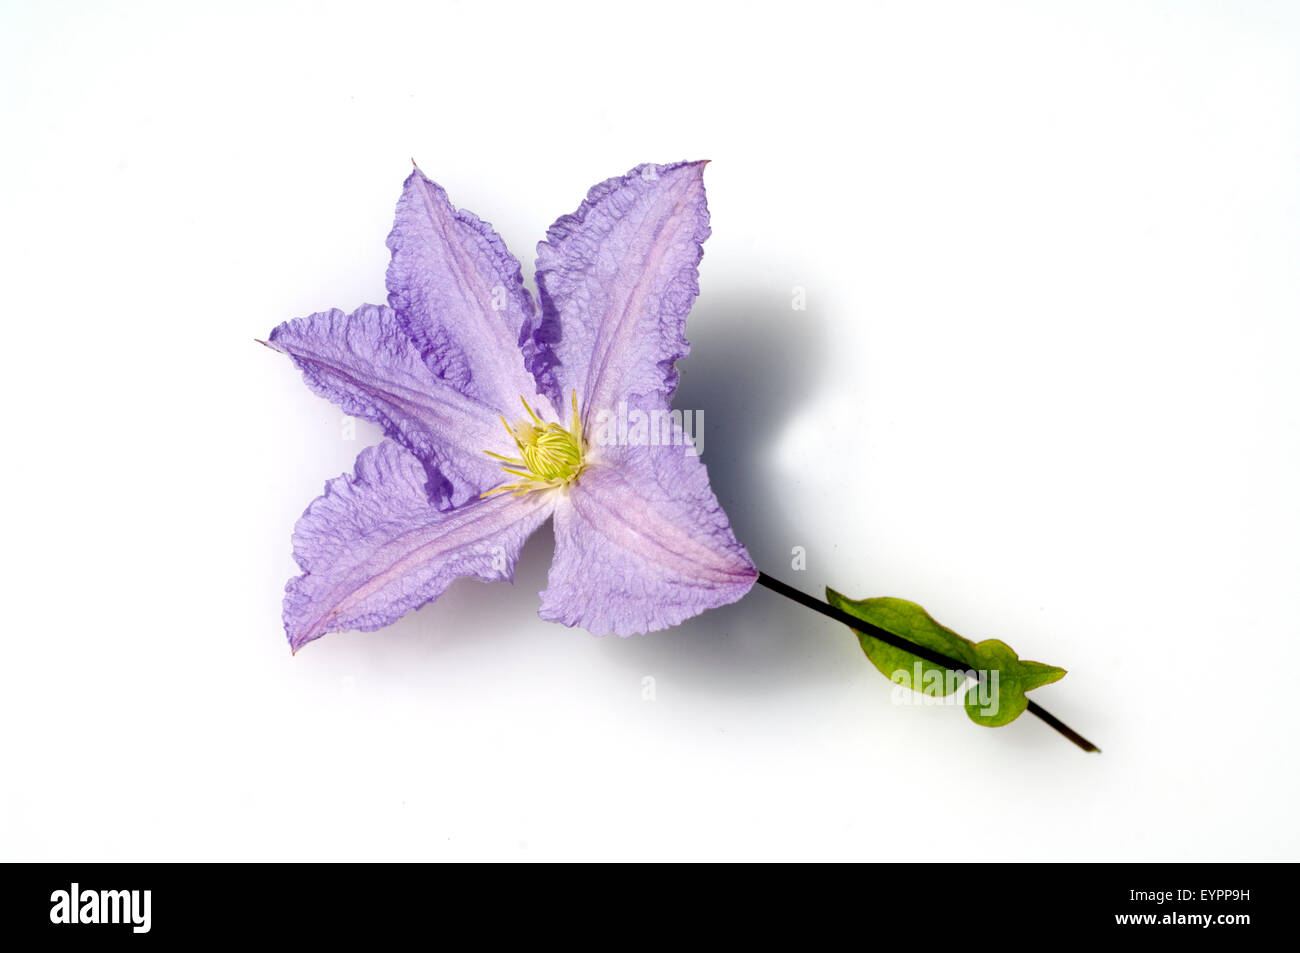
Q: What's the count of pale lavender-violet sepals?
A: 5